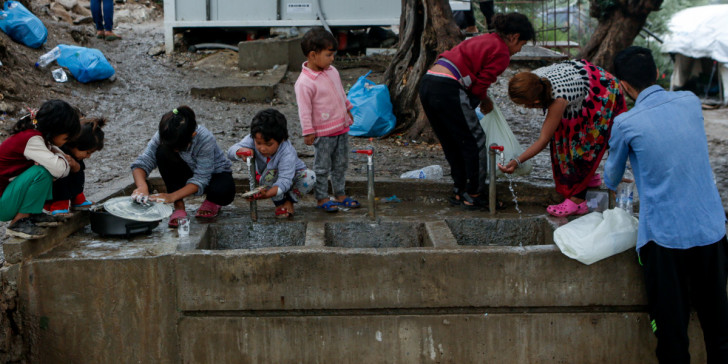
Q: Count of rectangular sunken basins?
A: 3